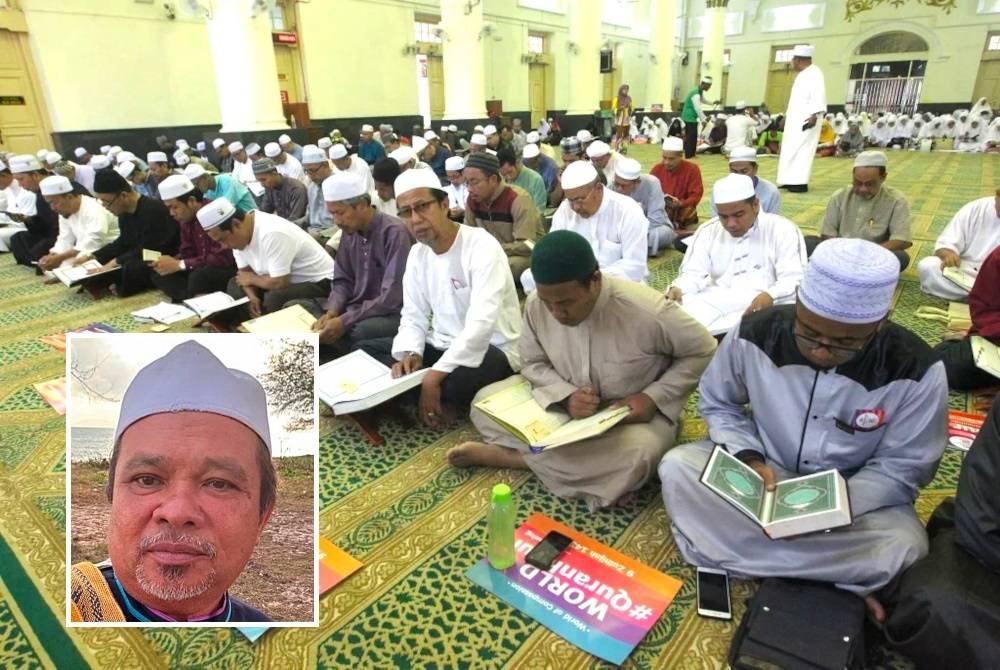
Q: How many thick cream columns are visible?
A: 5